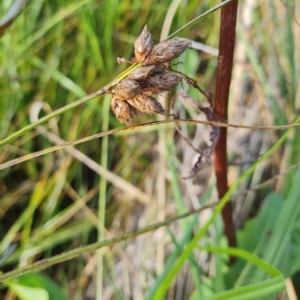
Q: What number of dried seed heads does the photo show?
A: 7